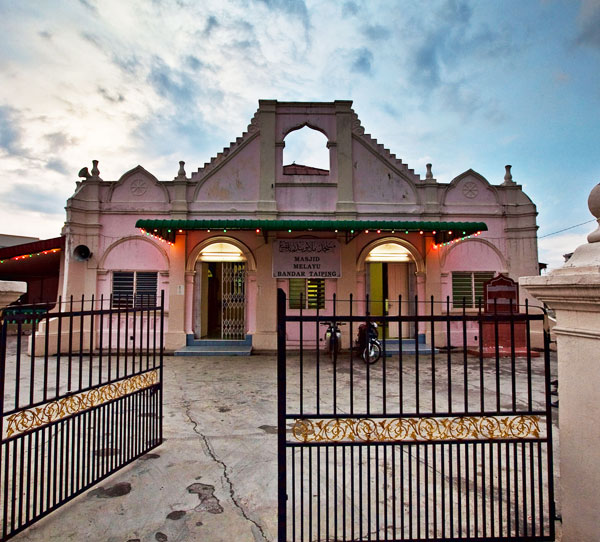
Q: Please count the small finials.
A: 4